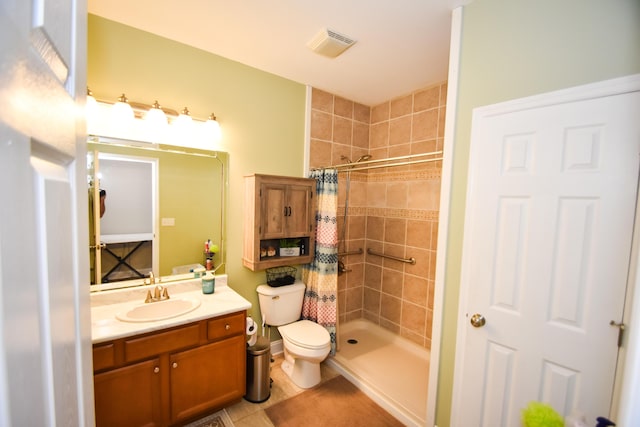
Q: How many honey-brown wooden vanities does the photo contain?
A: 1